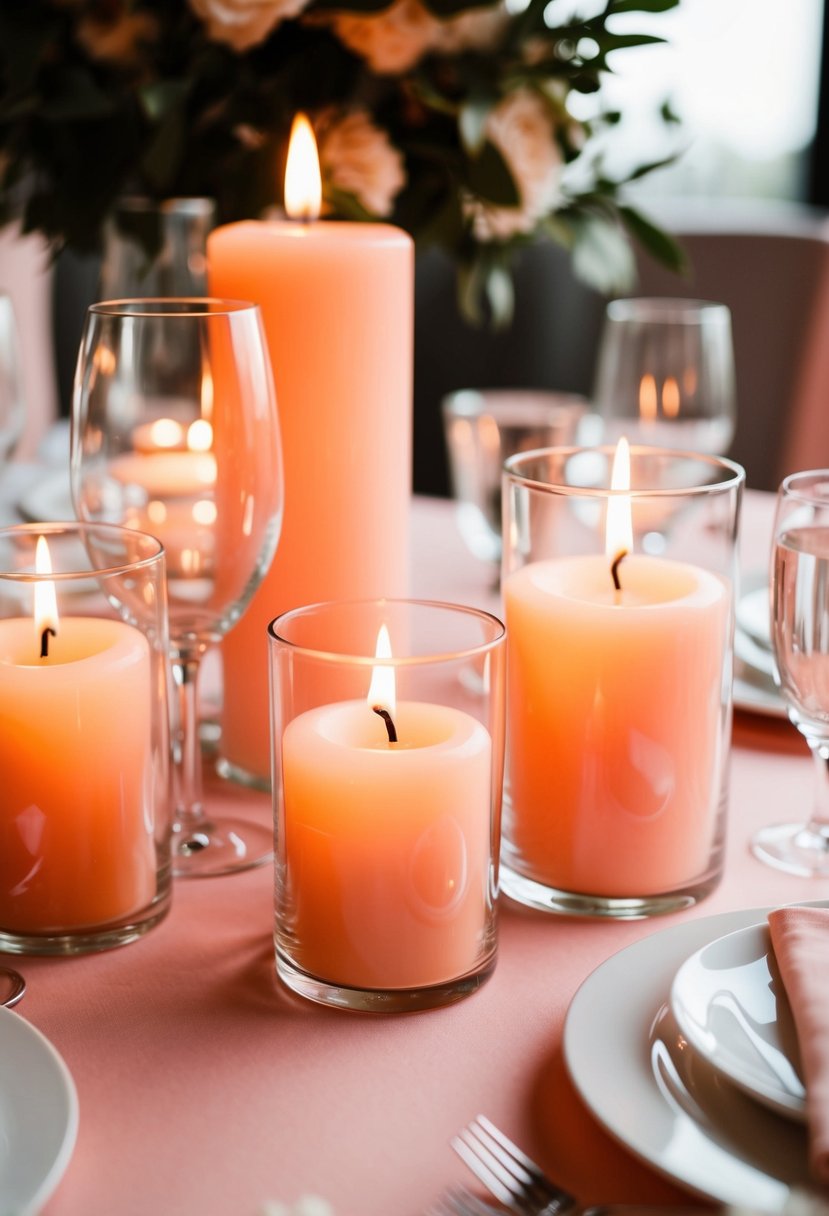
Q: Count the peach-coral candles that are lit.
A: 4